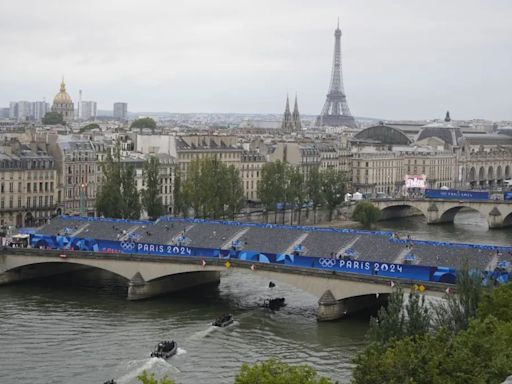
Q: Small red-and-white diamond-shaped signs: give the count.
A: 4